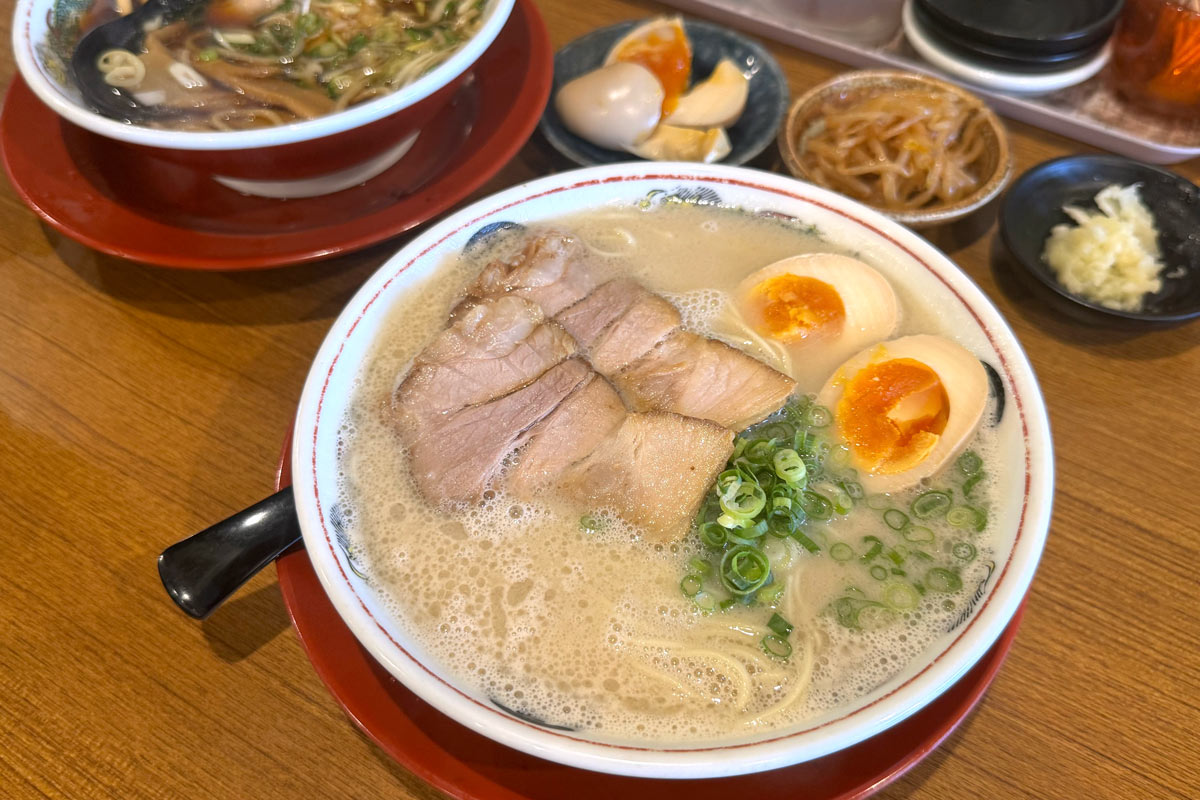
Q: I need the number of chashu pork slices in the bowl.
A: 2